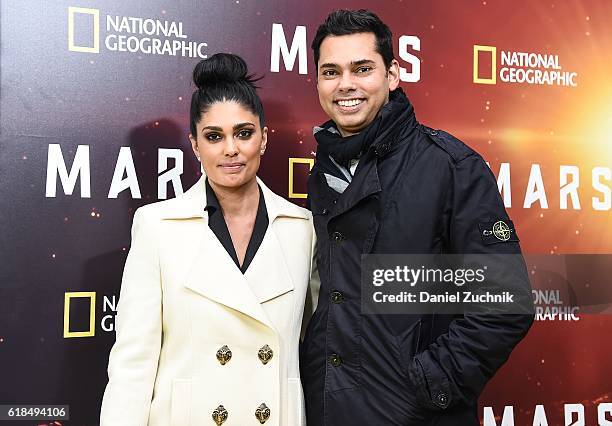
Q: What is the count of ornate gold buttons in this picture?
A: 4